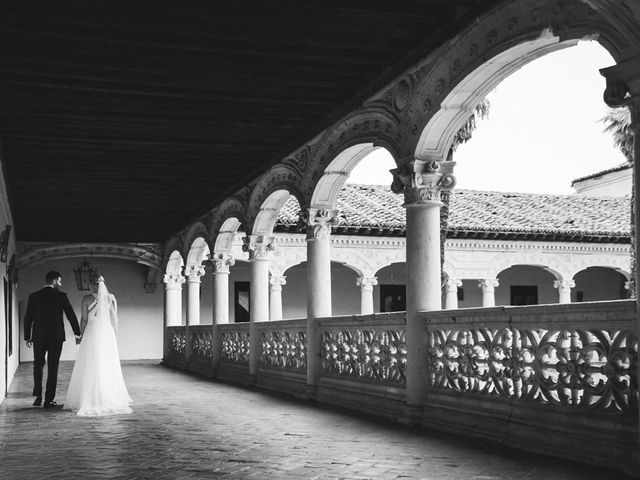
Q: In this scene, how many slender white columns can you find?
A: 11